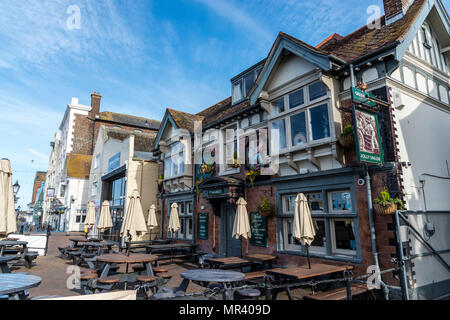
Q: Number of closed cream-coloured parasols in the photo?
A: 8